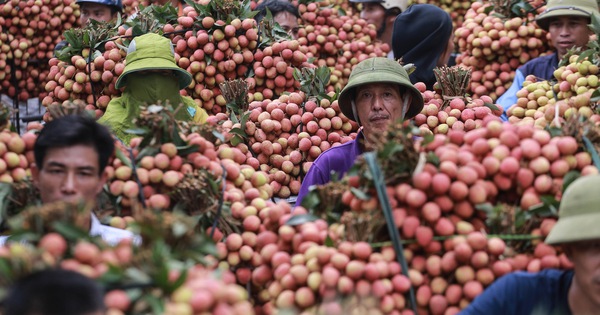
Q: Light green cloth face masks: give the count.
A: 1